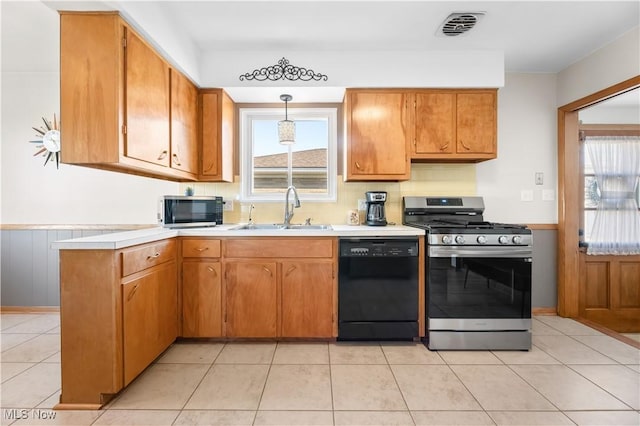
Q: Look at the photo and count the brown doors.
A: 11